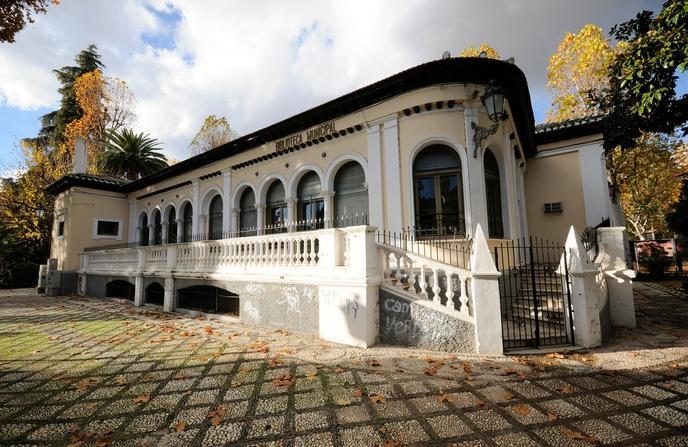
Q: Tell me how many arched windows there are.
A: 11